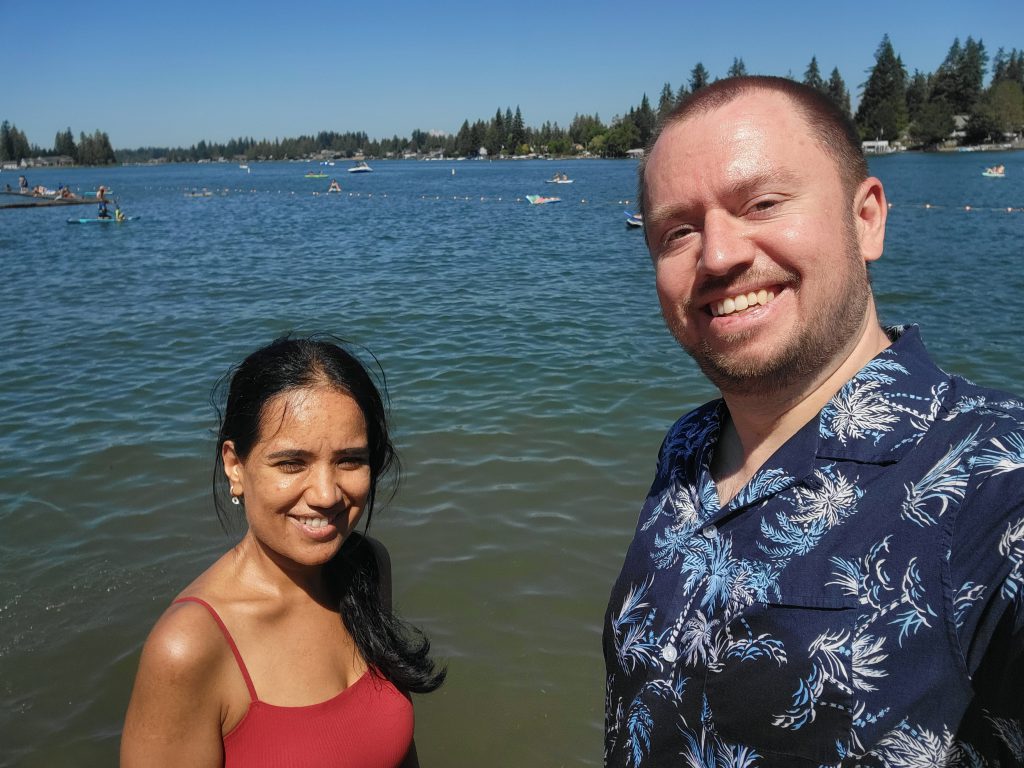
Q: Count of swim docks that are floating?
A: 1